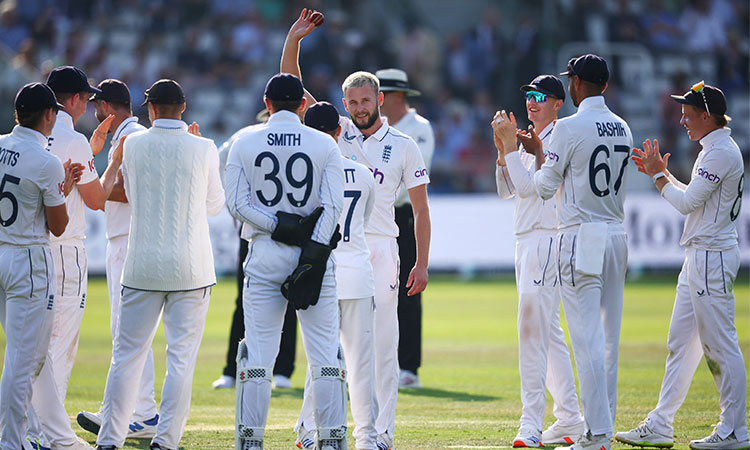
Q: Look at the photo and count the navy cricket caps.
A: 9